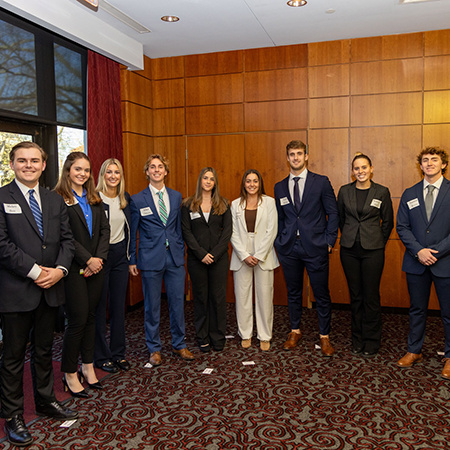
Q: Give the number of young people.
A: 9